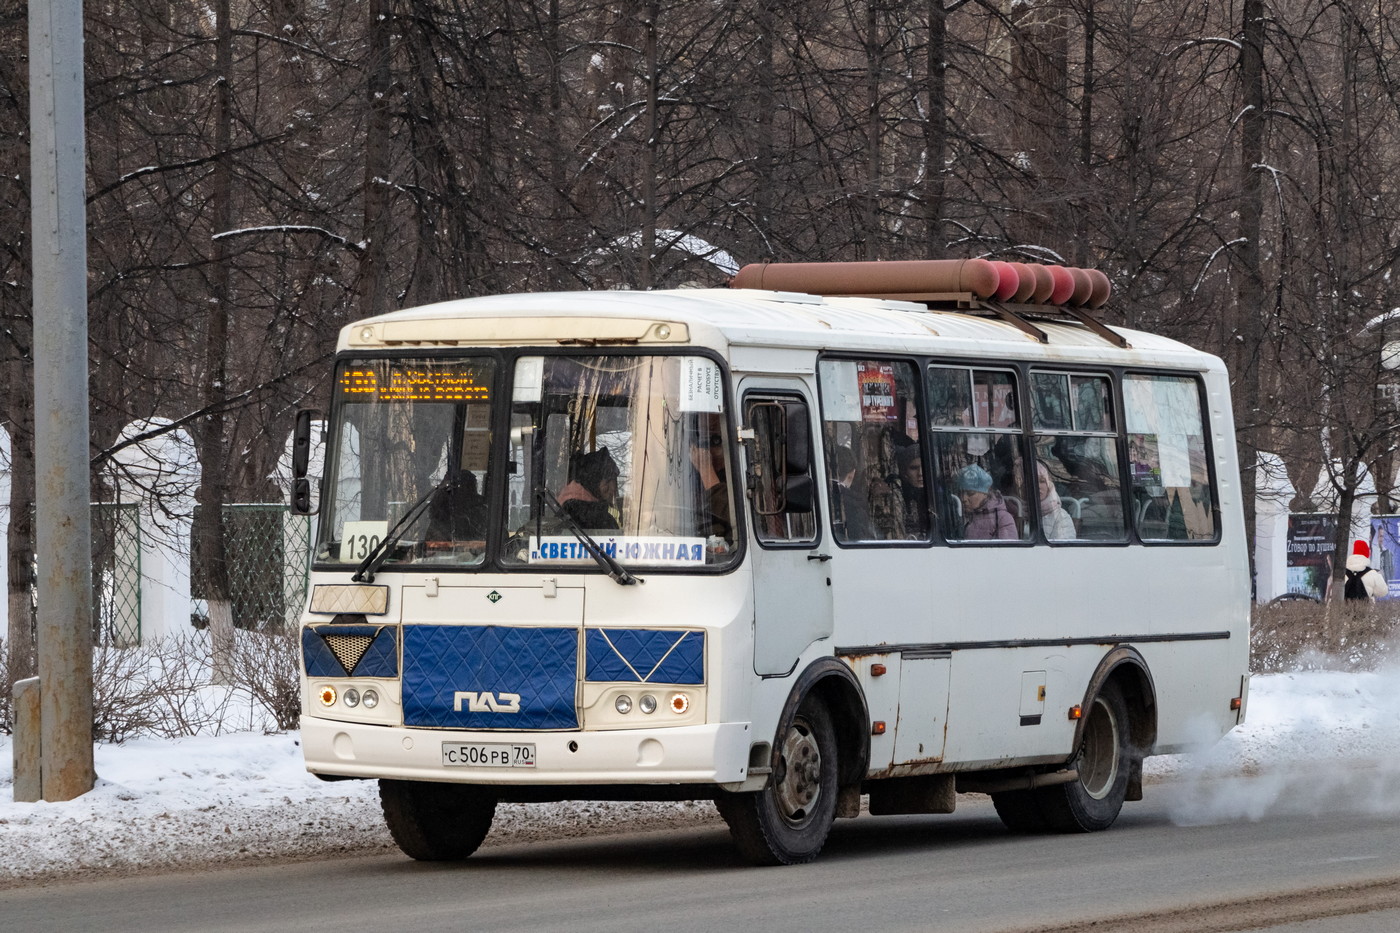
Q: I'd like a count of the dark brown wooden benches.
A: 0